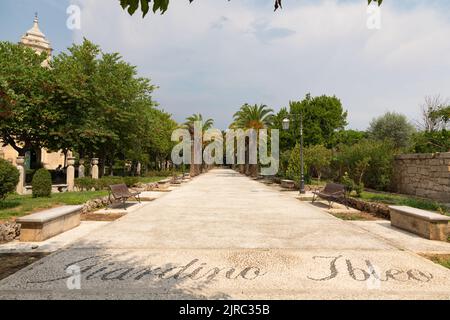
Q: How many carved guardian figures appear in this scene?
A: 0